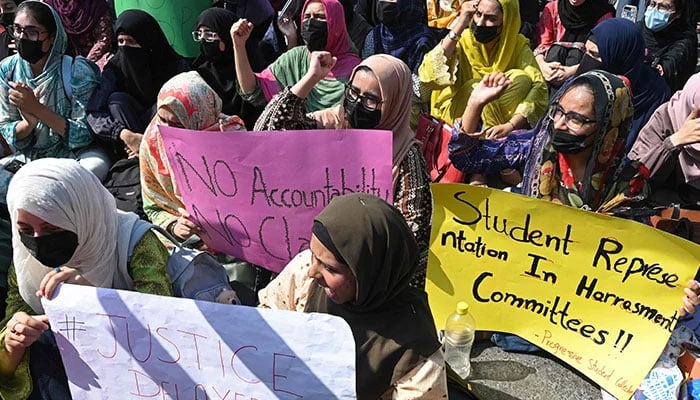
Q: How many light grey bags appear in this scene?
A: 1